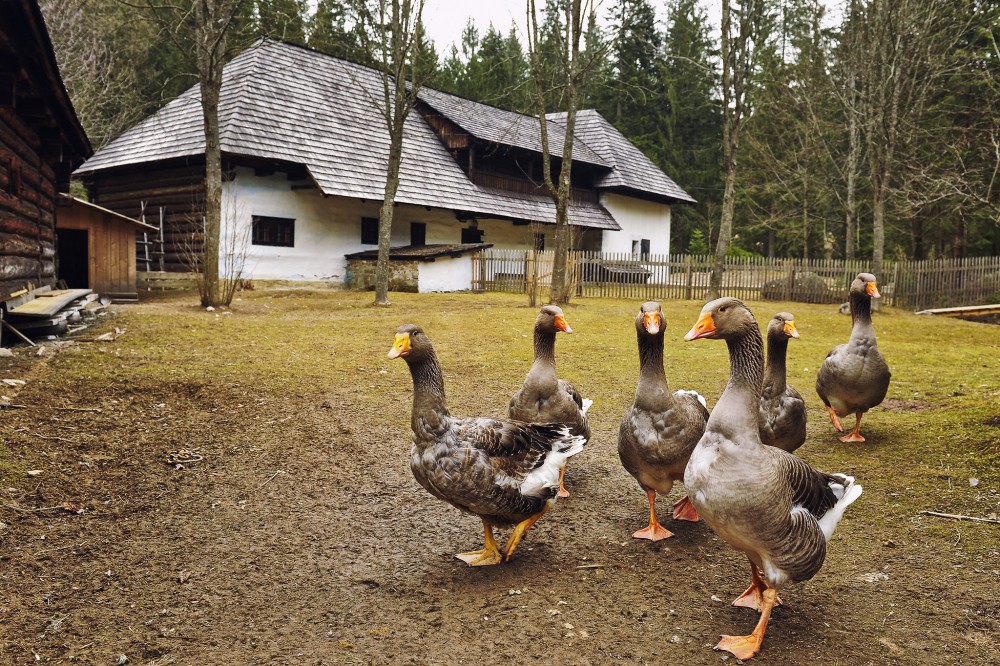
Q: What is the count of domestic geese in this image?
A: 6